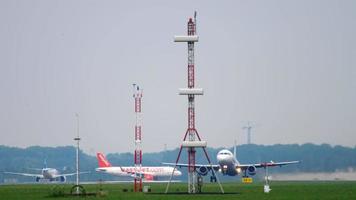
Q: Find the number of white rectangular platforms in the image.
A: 3